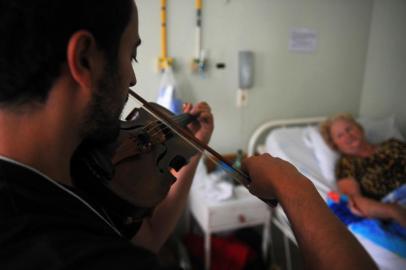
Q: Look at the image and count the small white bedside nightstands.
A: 1